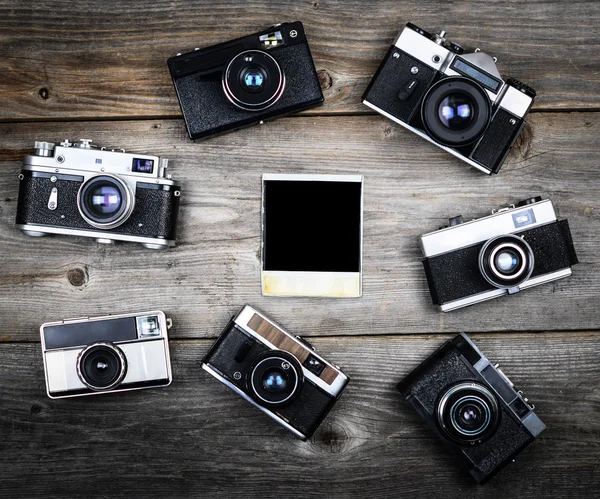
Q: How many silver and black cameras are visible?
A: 5